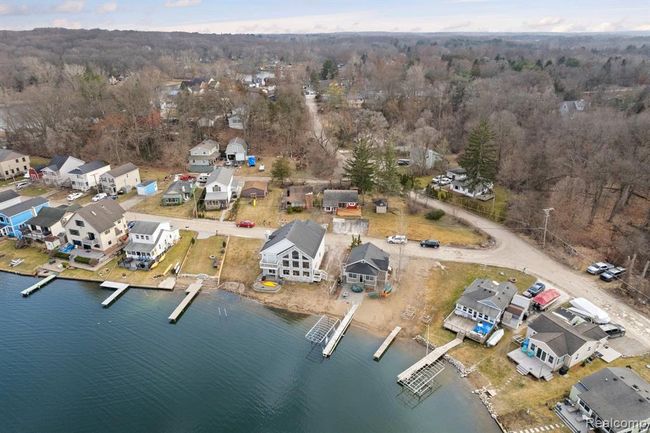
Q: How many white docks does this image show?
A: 6